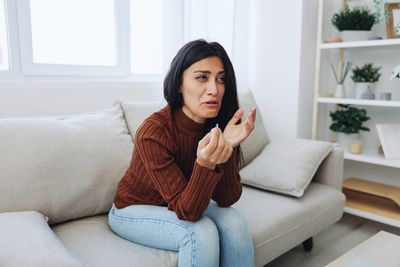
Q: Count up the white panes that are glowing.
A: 3